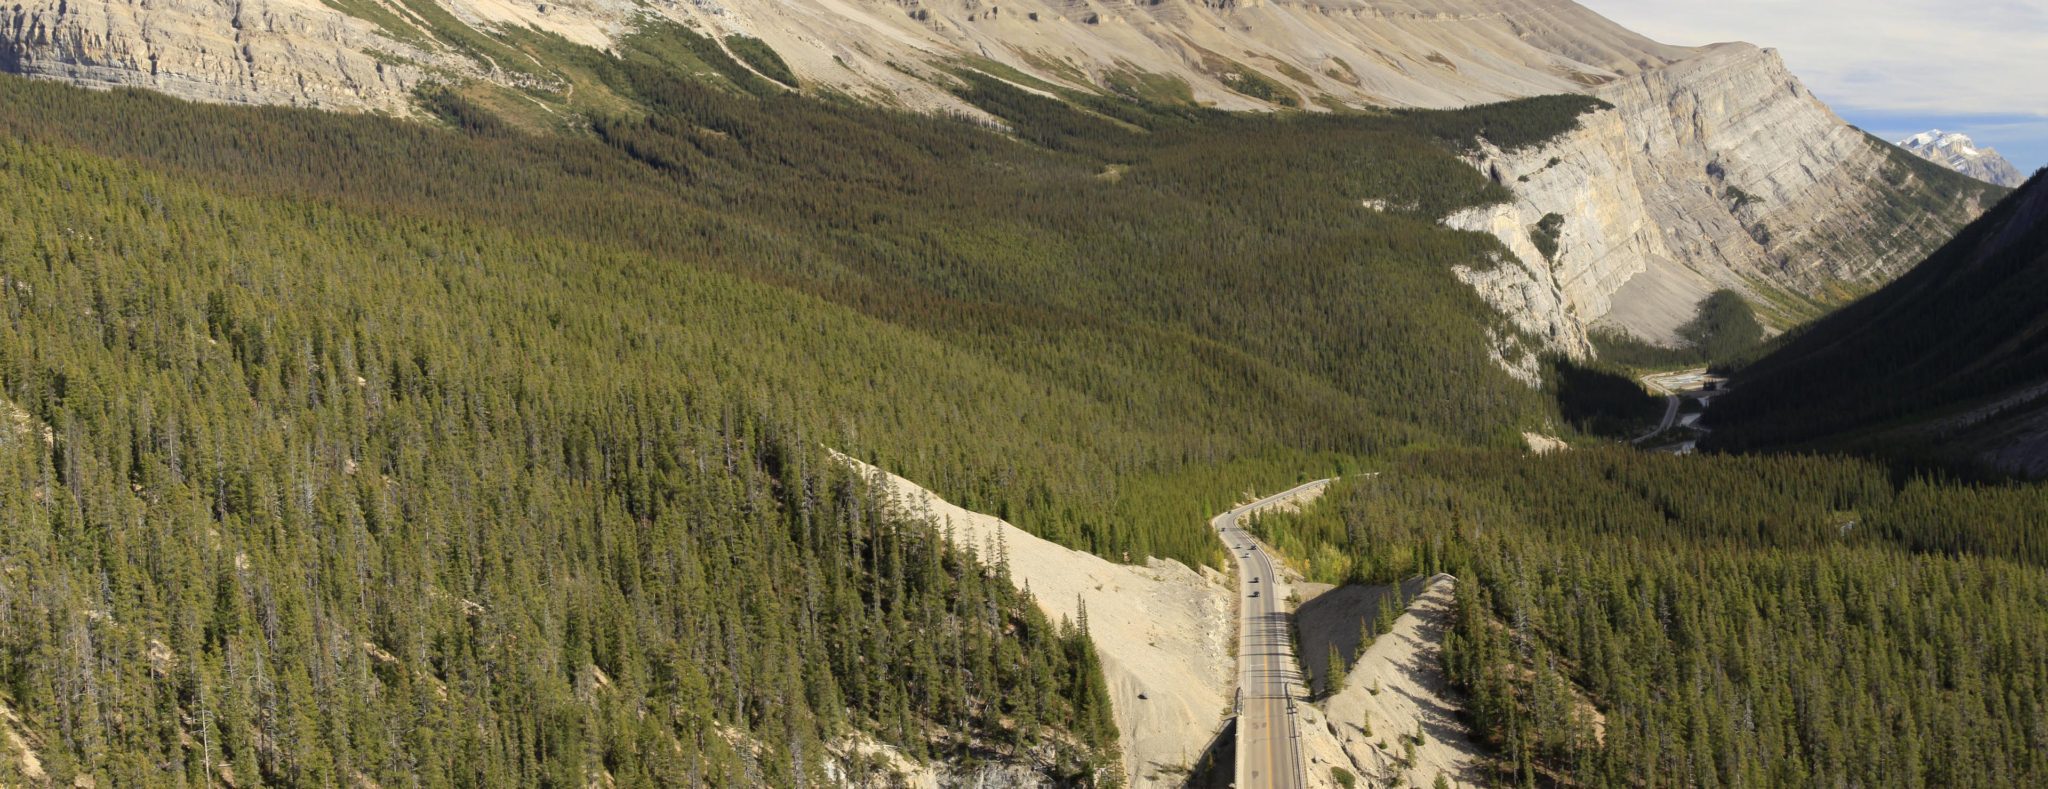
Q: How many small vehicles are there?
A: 7